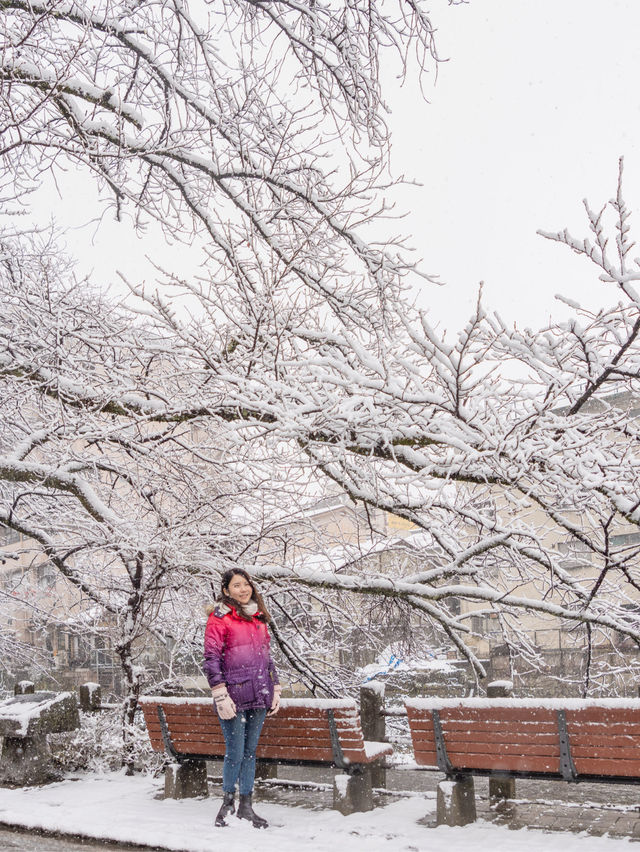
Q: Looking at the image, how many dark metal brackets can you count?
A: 4